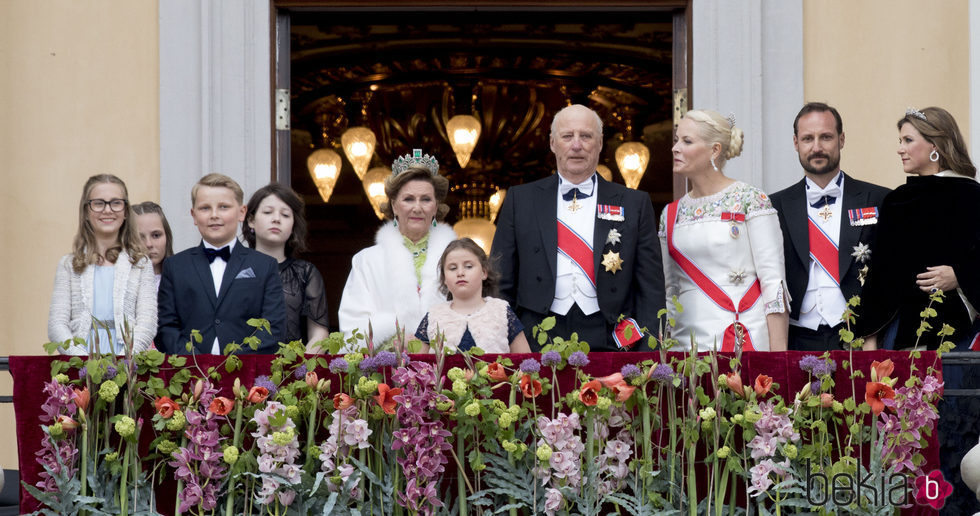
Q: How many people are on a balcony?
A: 10